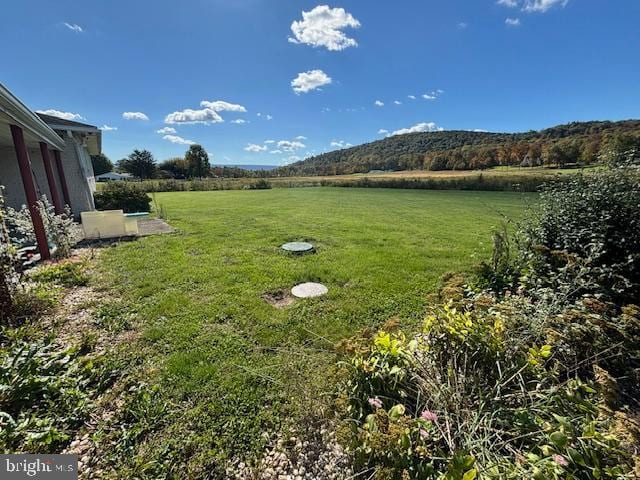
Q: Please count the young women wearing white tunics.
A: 0